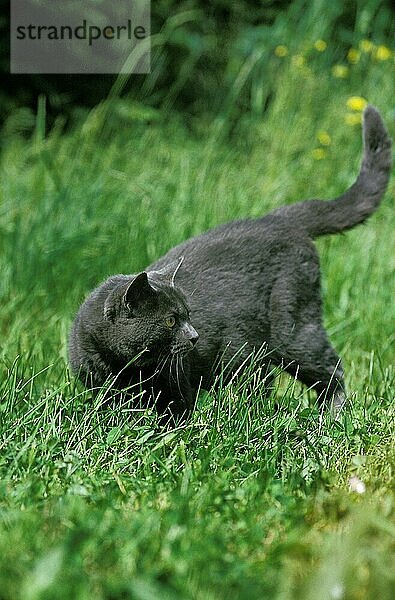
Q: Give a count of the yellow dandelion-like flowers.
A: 11